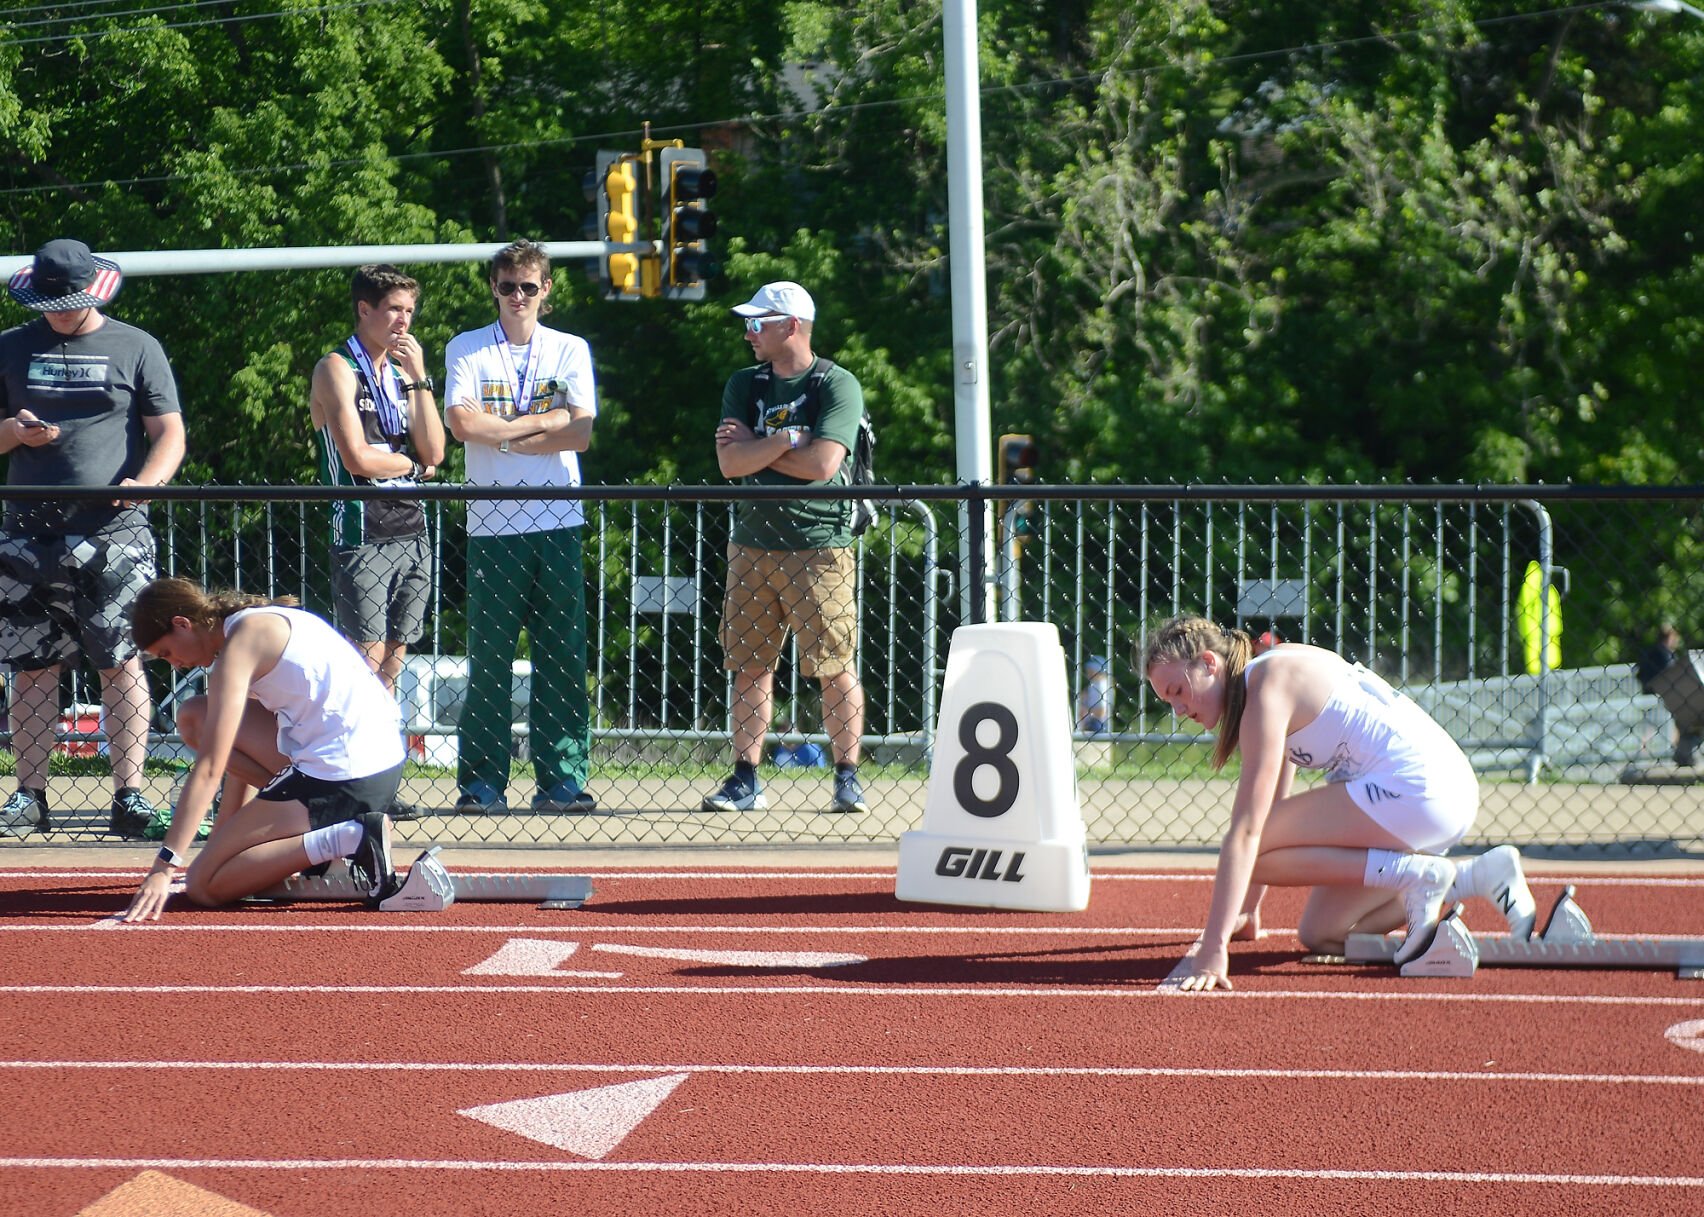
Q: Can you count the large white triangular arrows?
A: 1